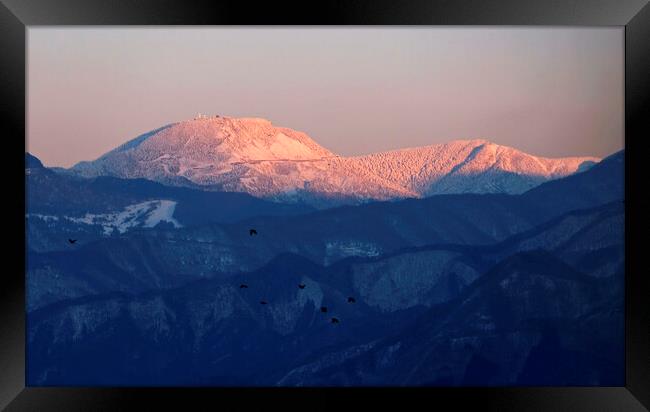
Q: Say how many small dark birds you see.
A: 8